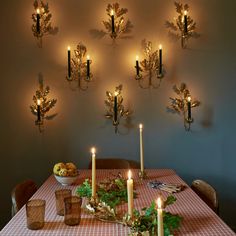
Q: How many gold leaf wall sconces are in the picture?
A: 8